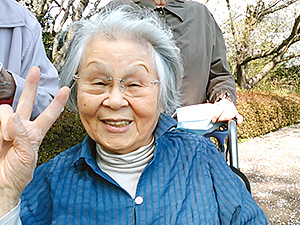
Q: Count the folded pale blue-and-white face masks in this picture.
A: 1